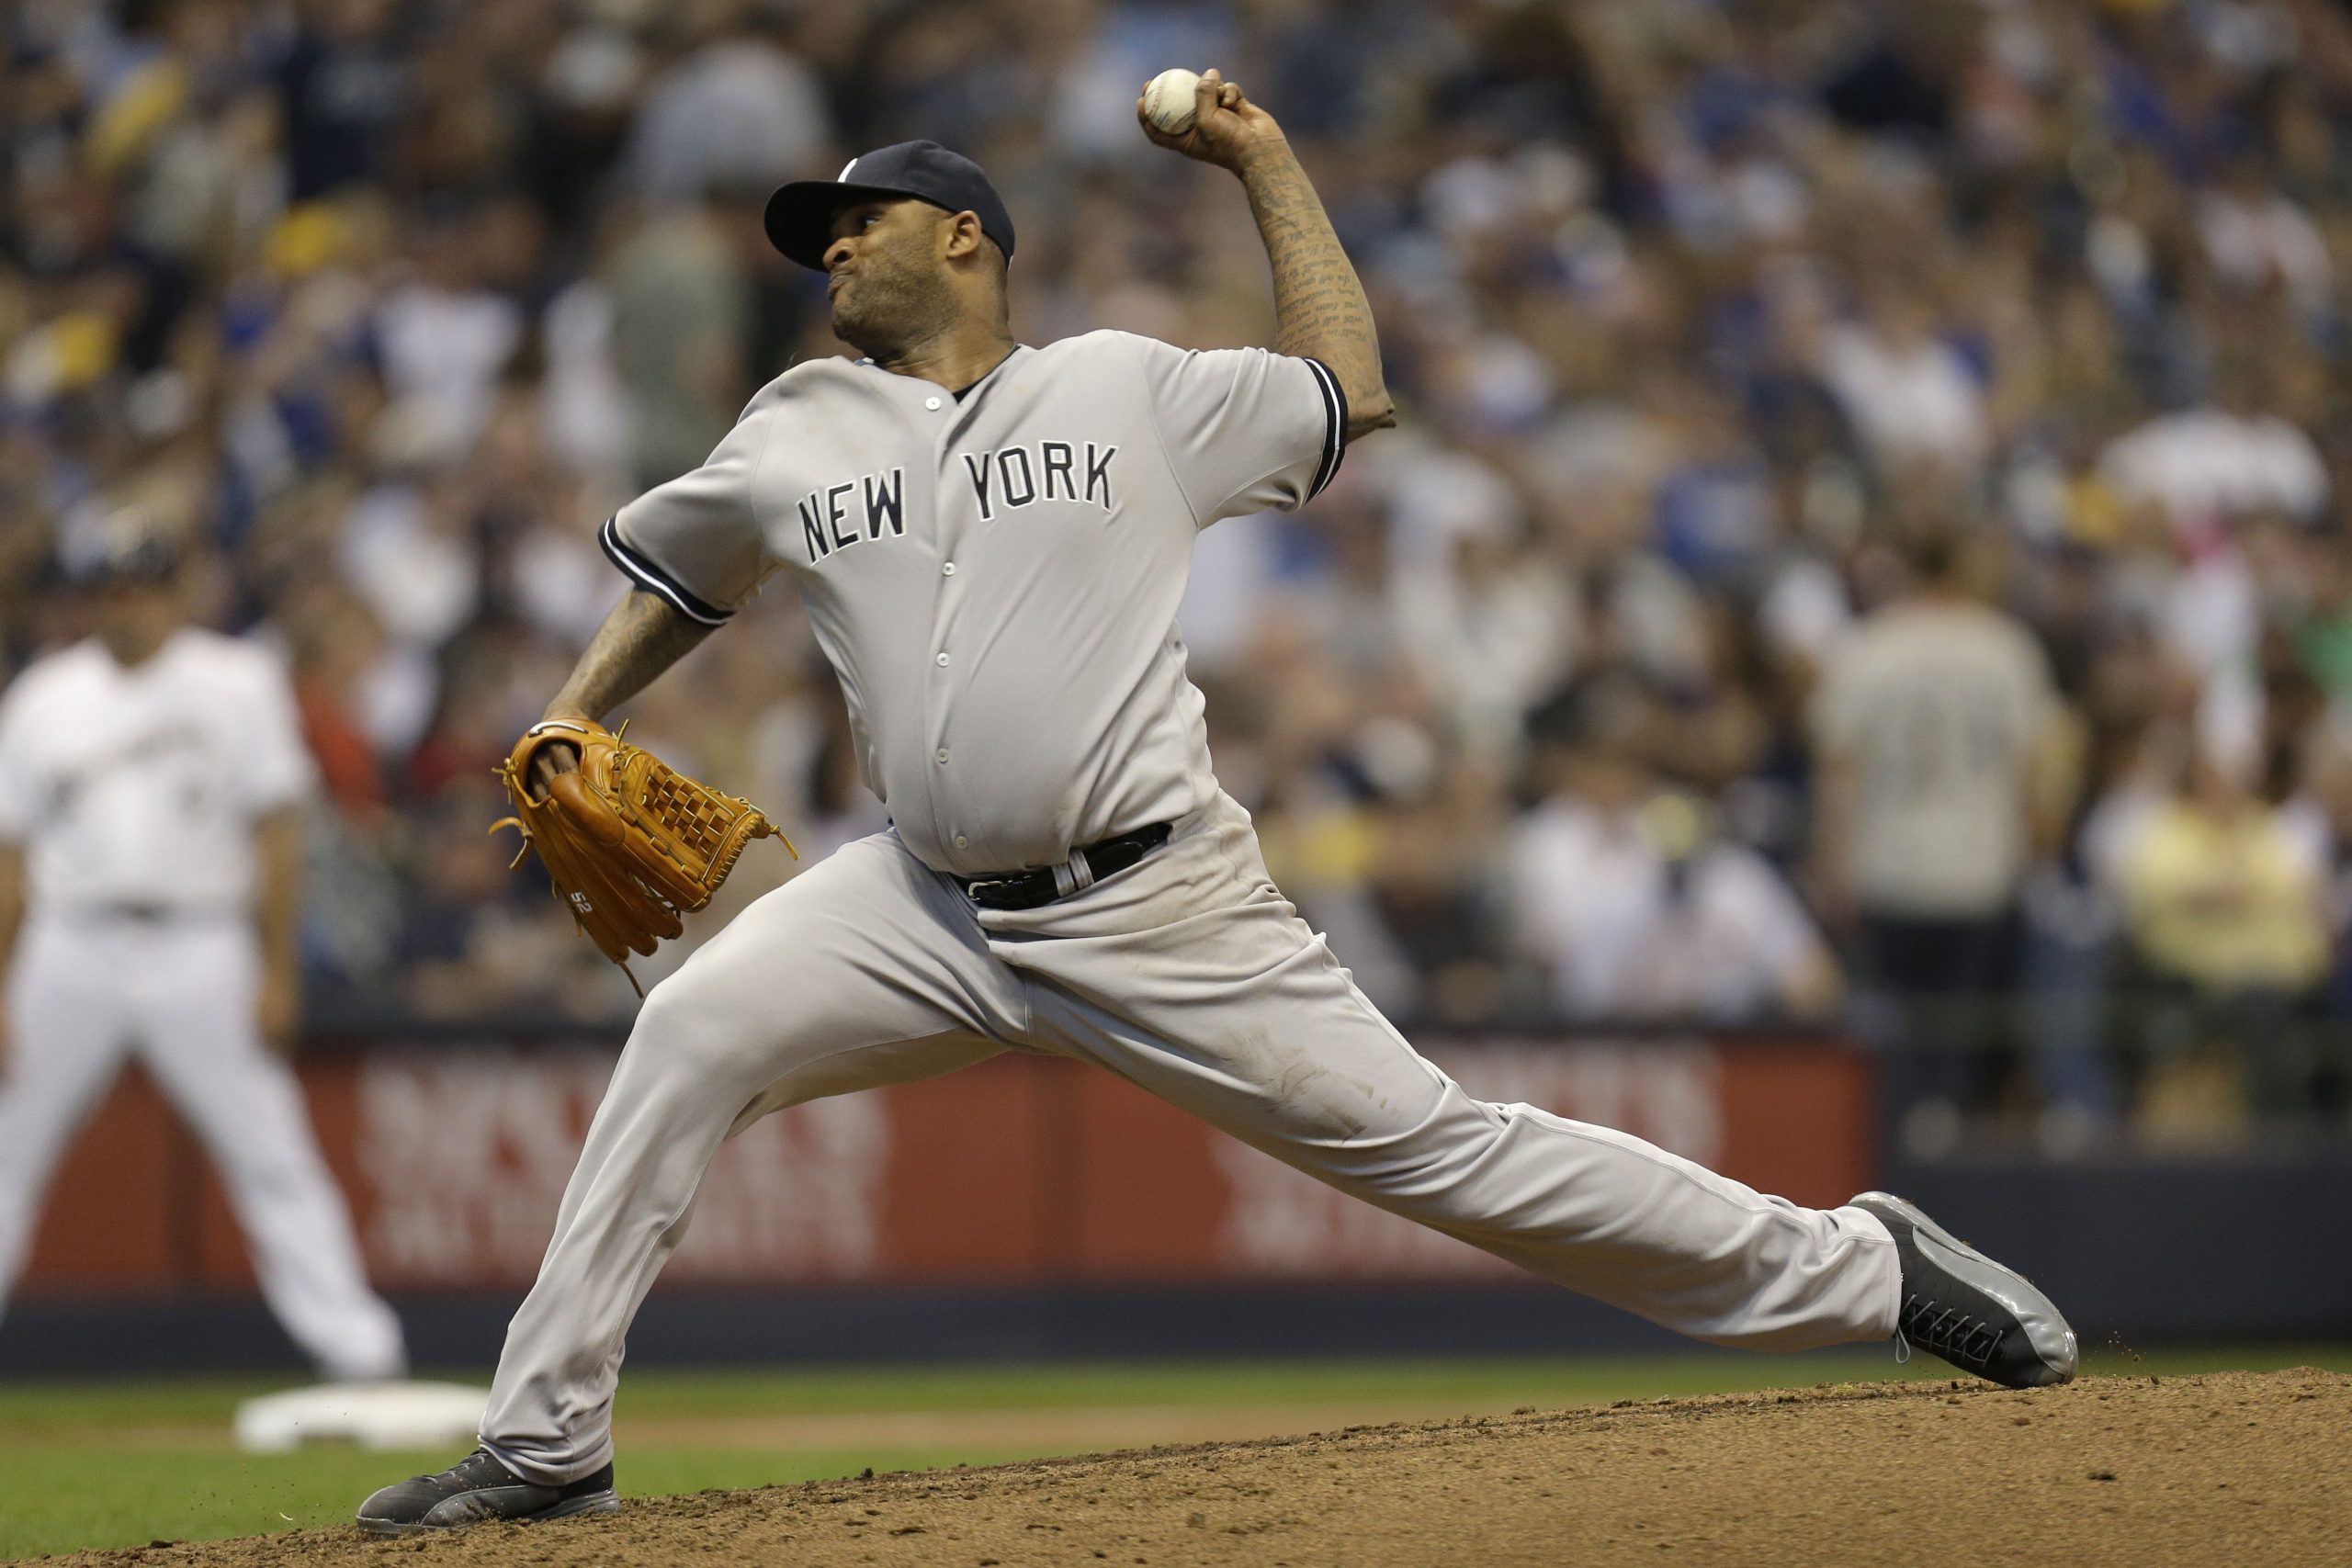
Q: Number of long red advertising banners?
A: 2